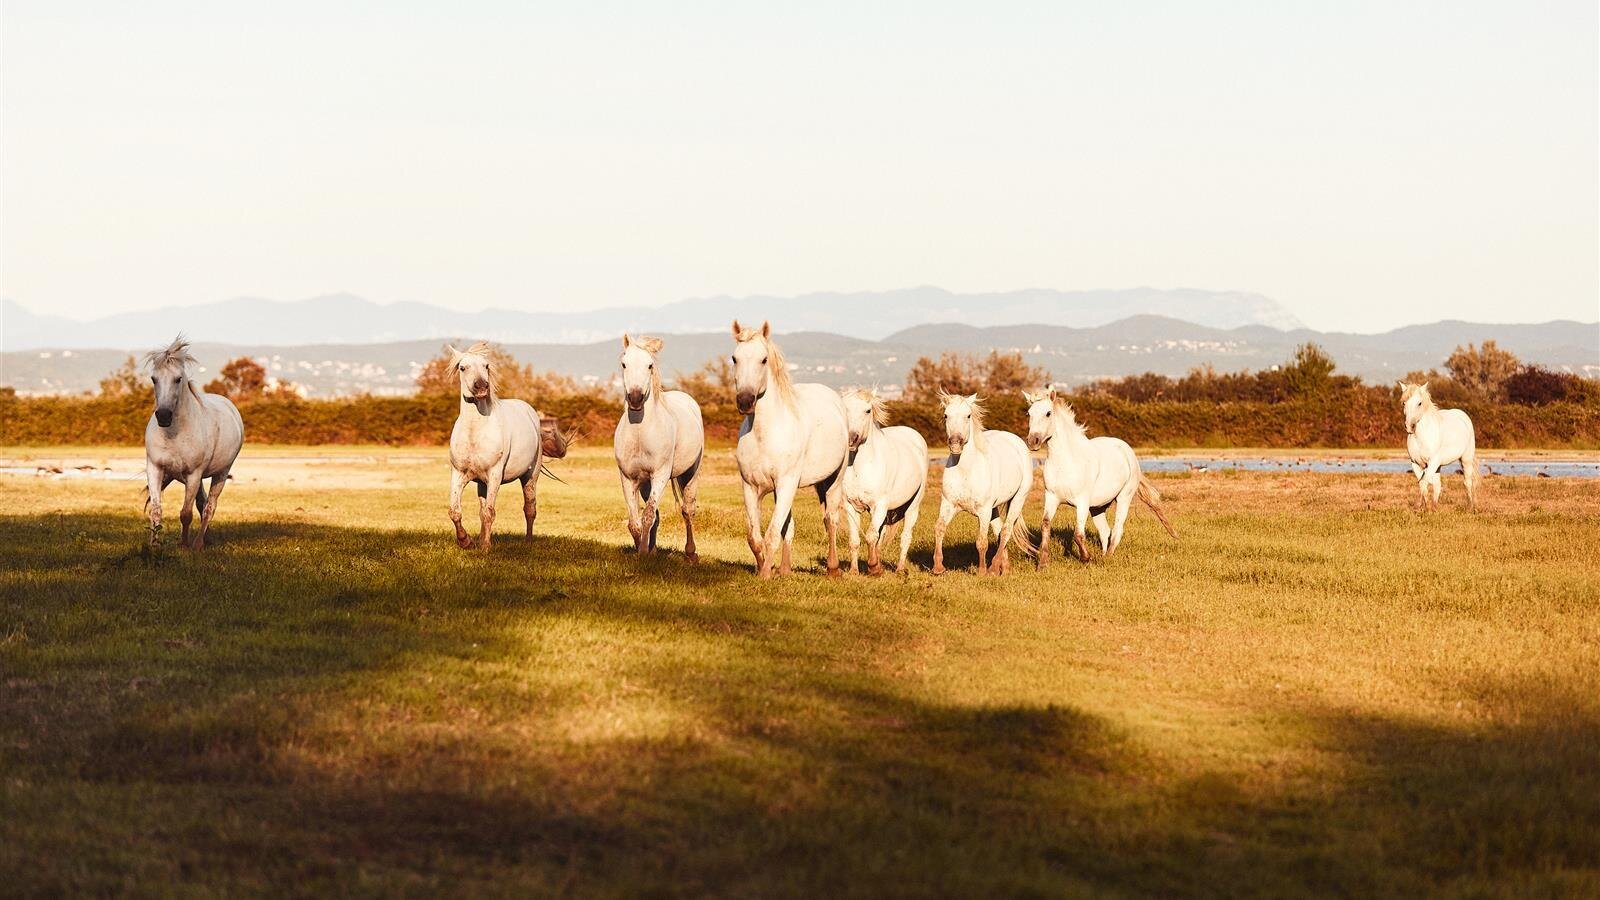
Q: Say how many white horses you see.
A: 8